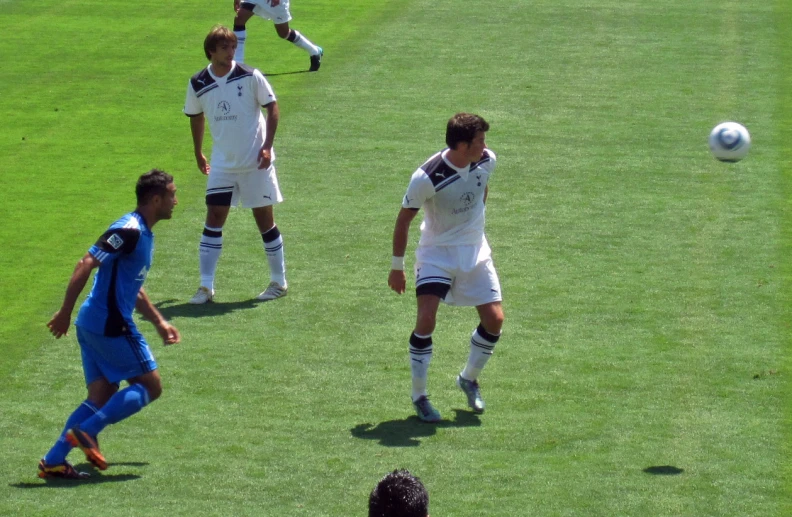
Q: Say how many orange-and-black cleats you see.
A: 2